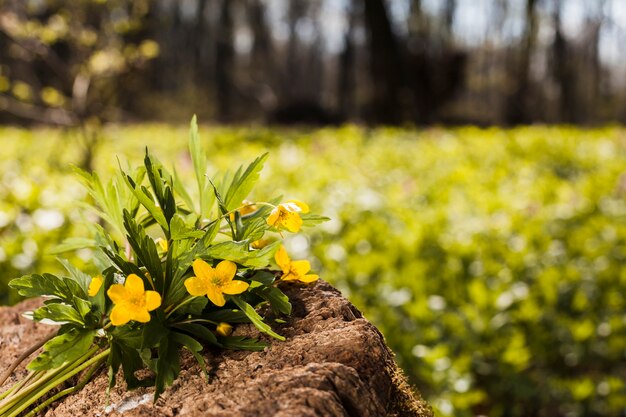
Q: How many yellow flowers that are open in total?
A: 4